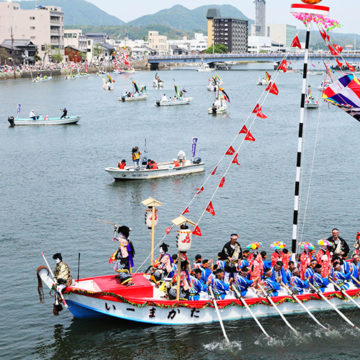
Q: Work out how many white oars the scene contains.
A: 6